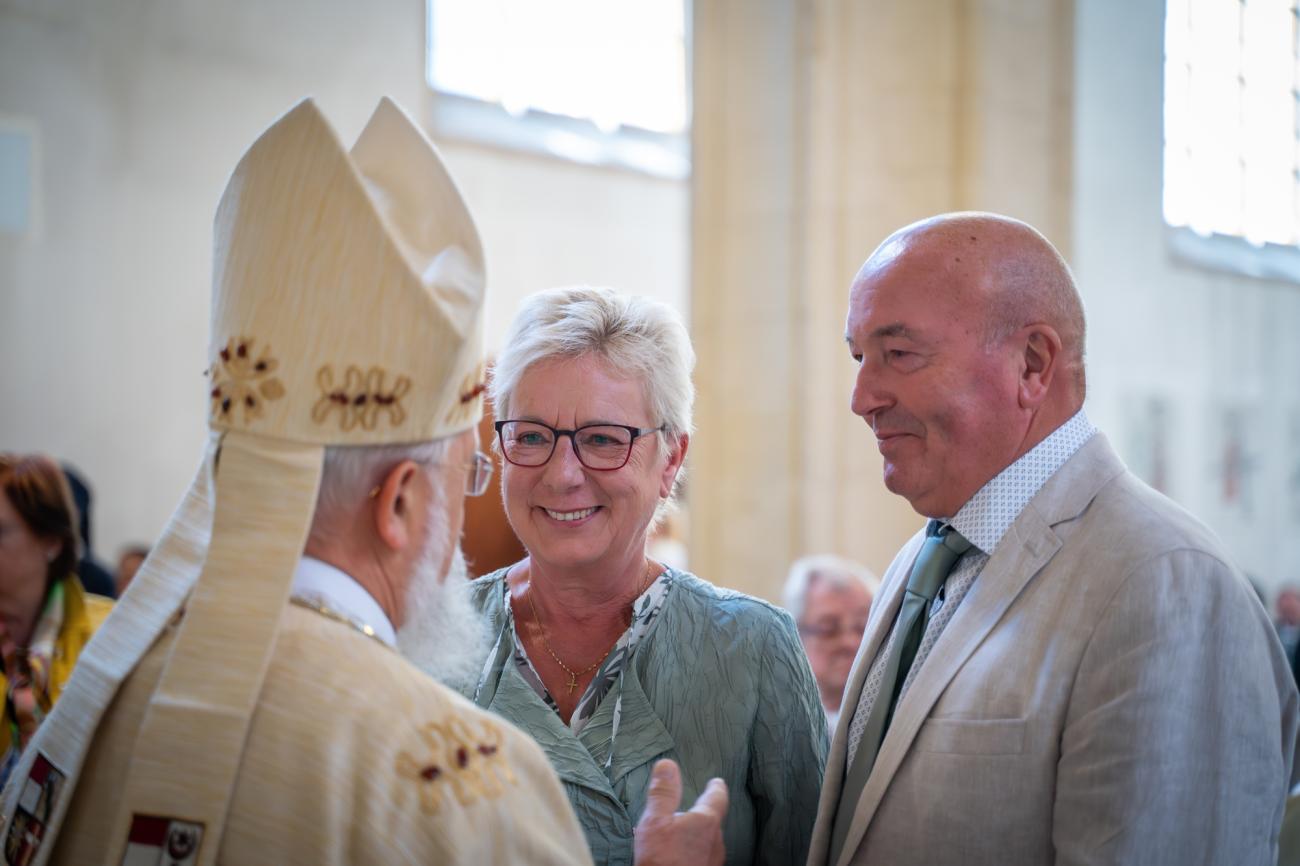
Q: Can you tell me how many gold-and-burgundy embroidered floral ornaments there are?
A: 4